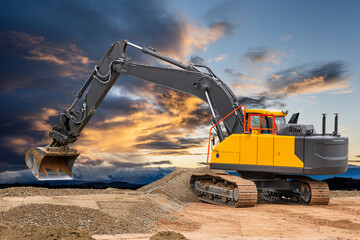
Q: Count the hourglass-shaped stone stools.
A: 0